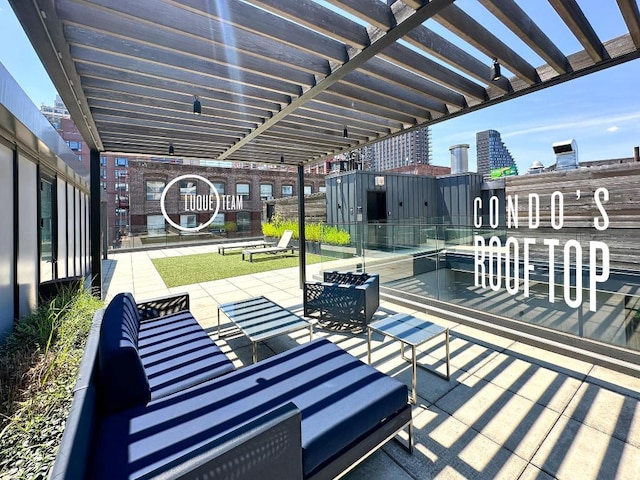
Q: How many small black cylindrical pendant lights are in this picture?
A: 5